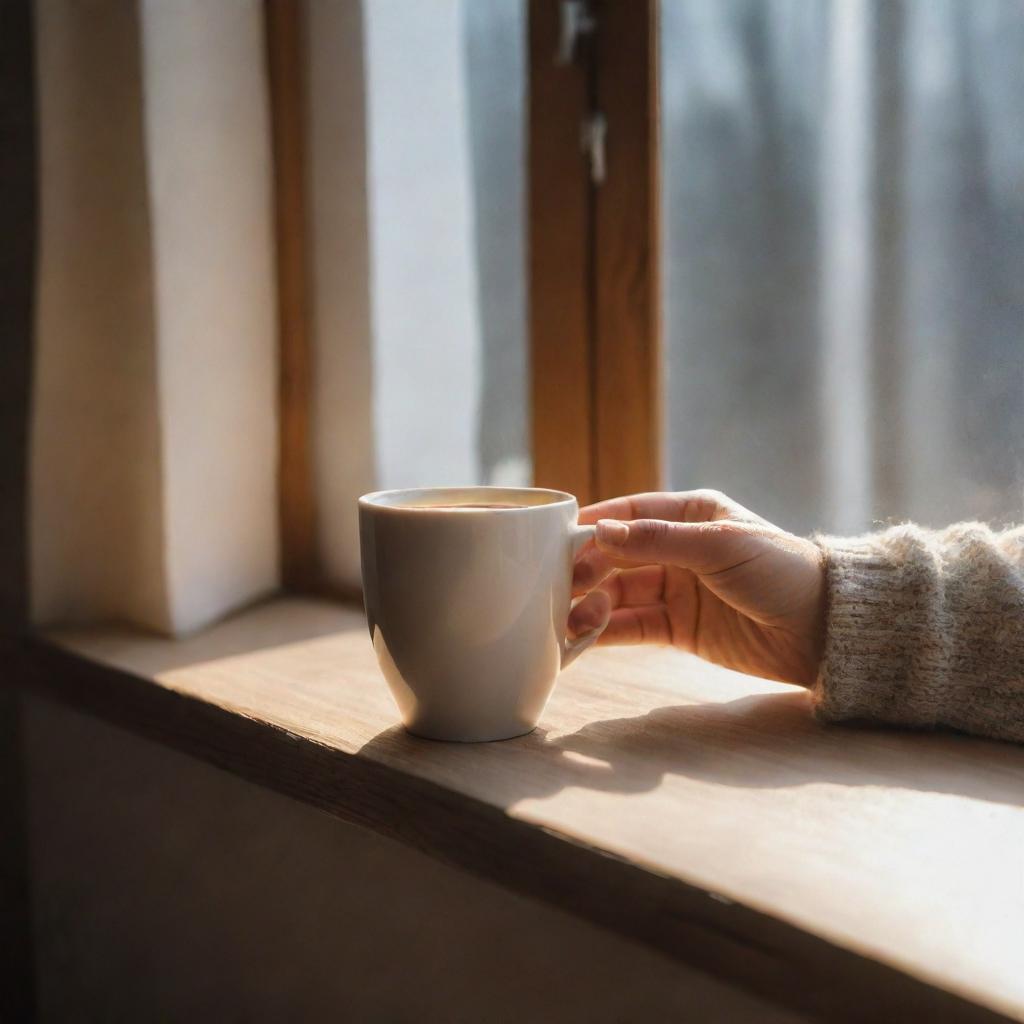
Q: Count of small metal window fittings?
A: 2